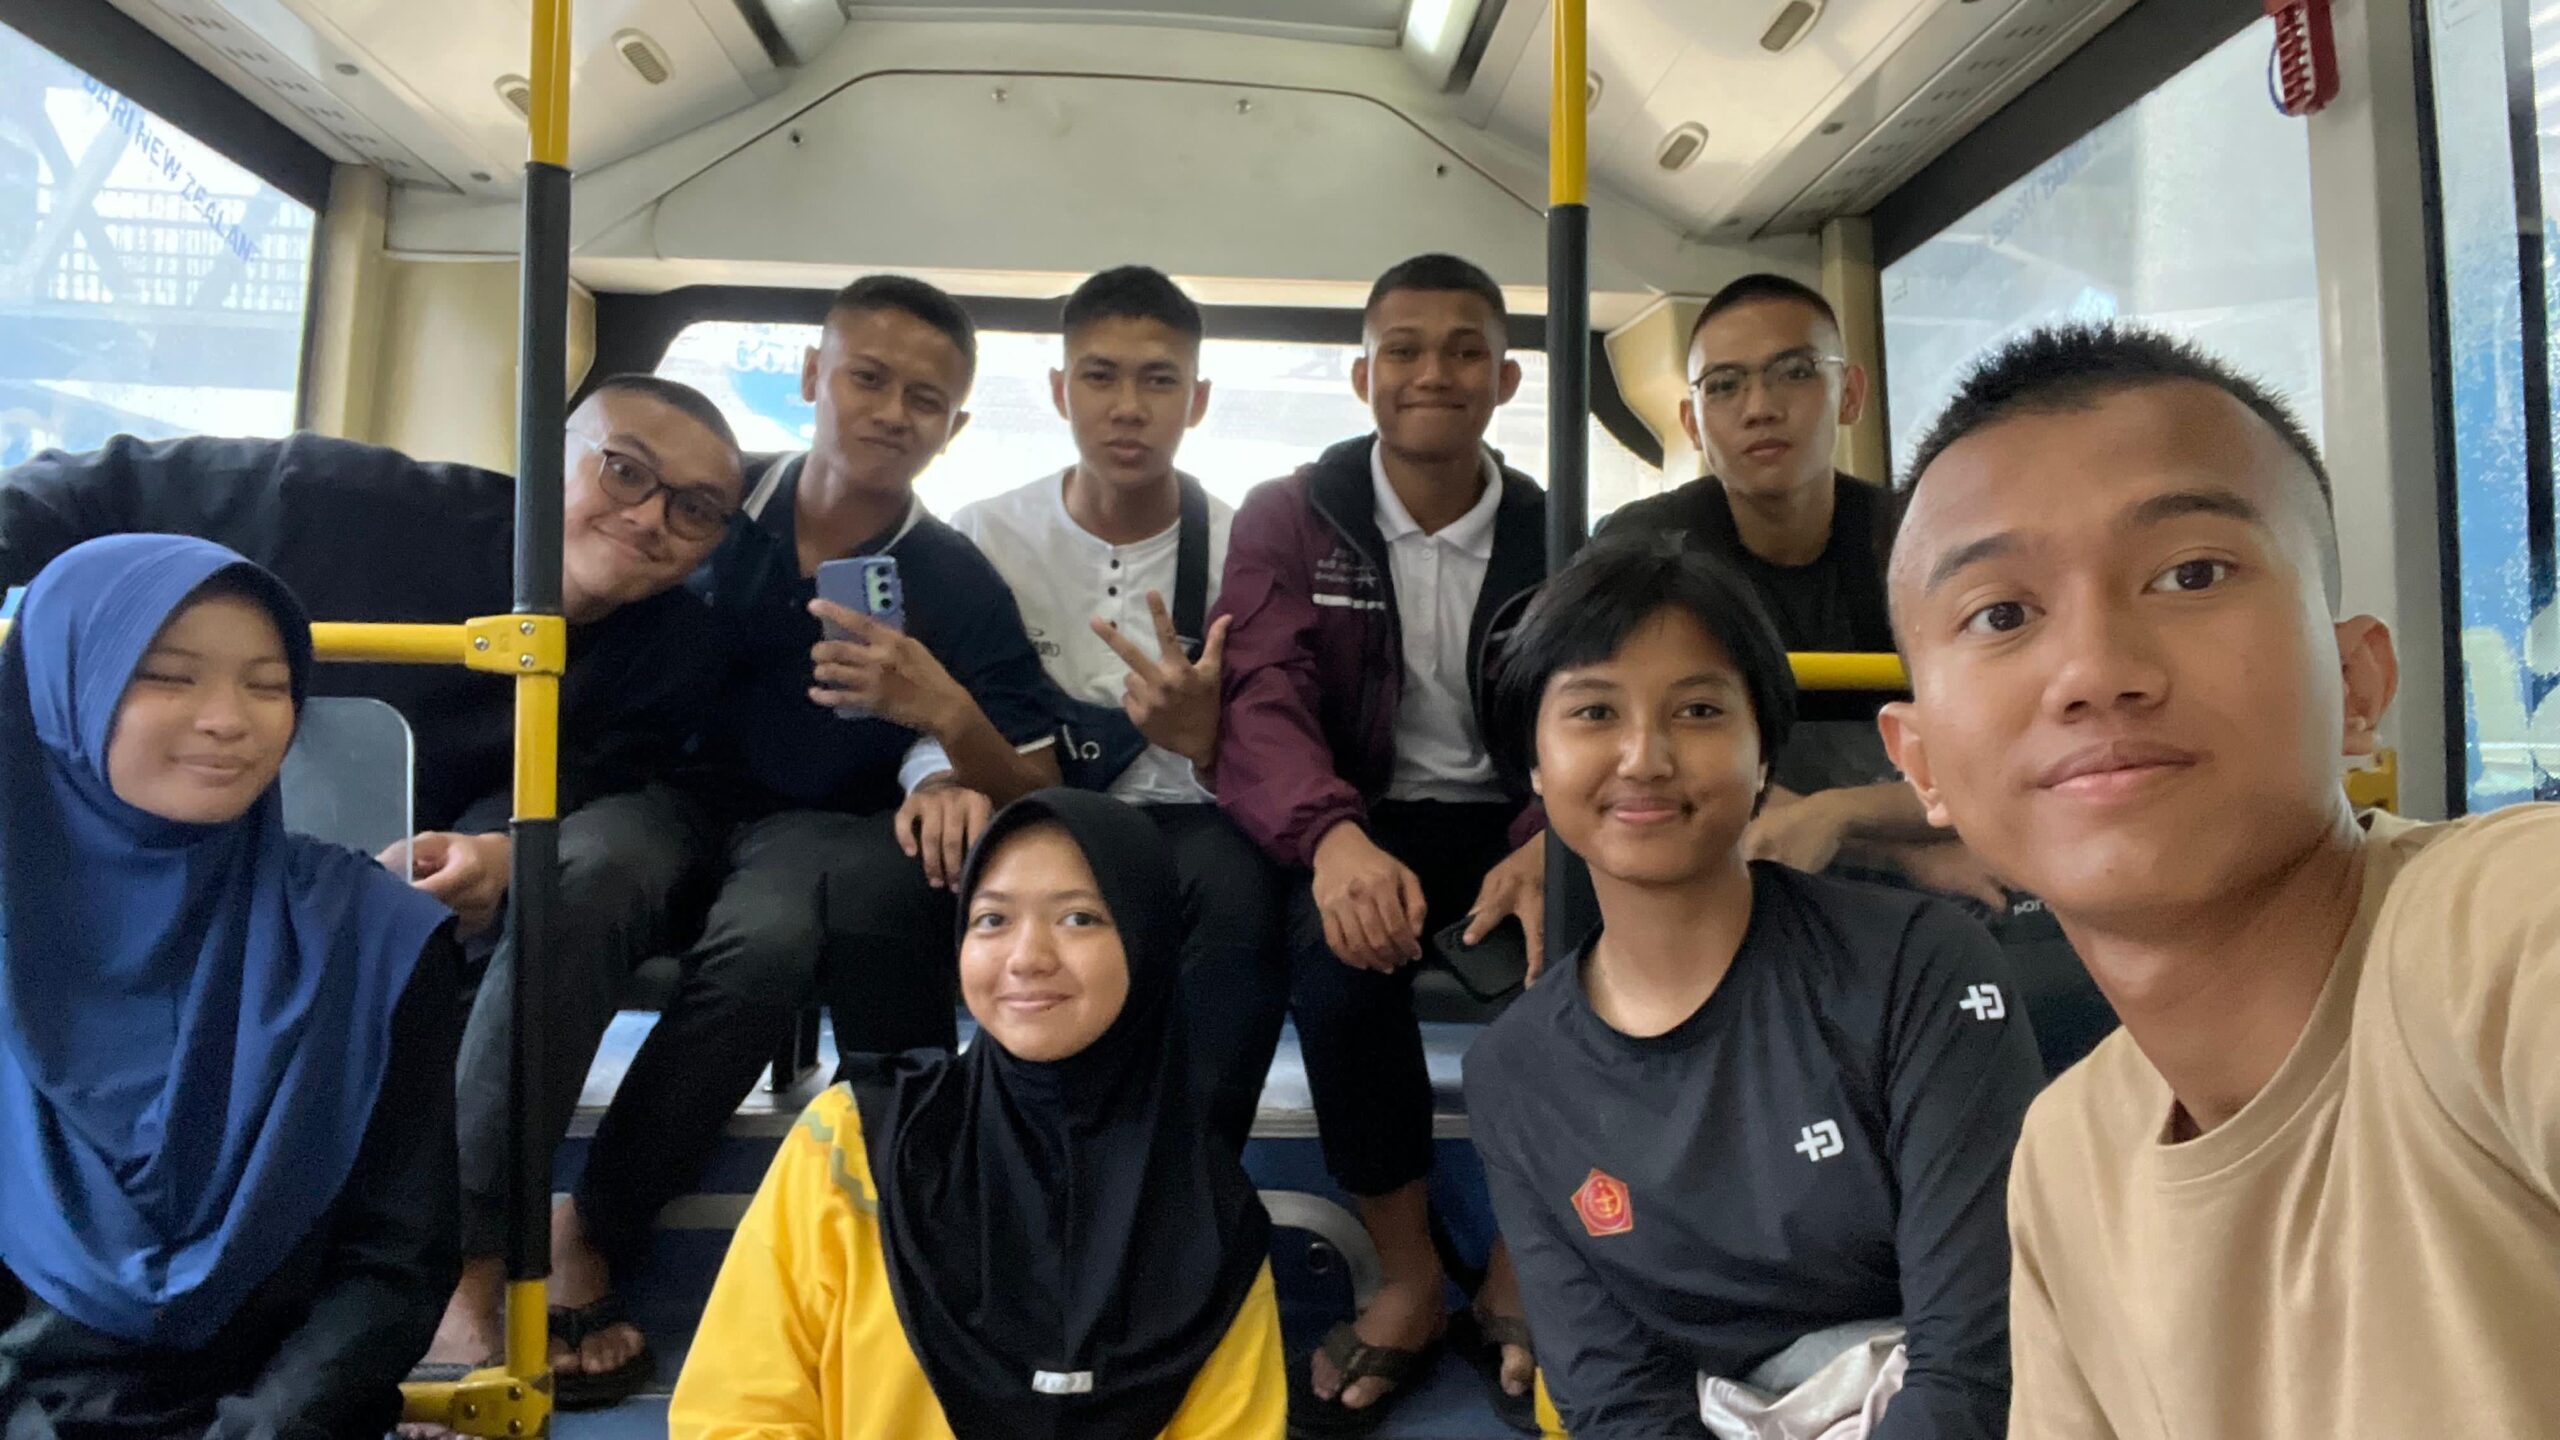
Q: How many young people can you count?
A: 9